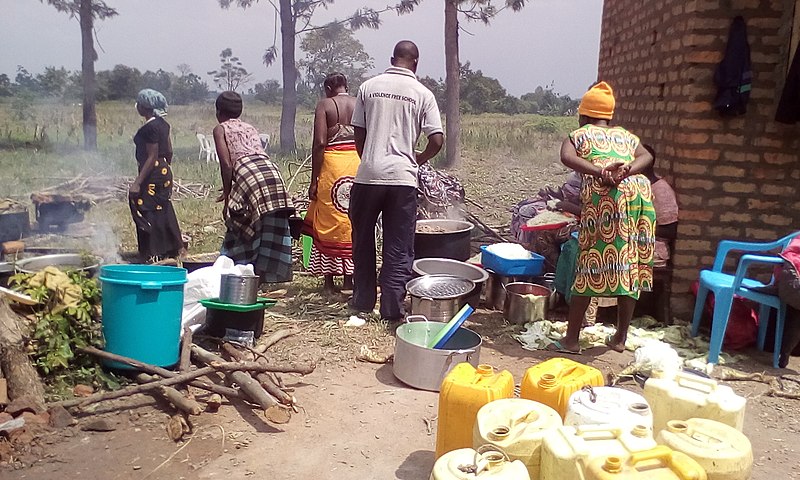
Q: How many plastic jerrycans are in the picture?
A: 9